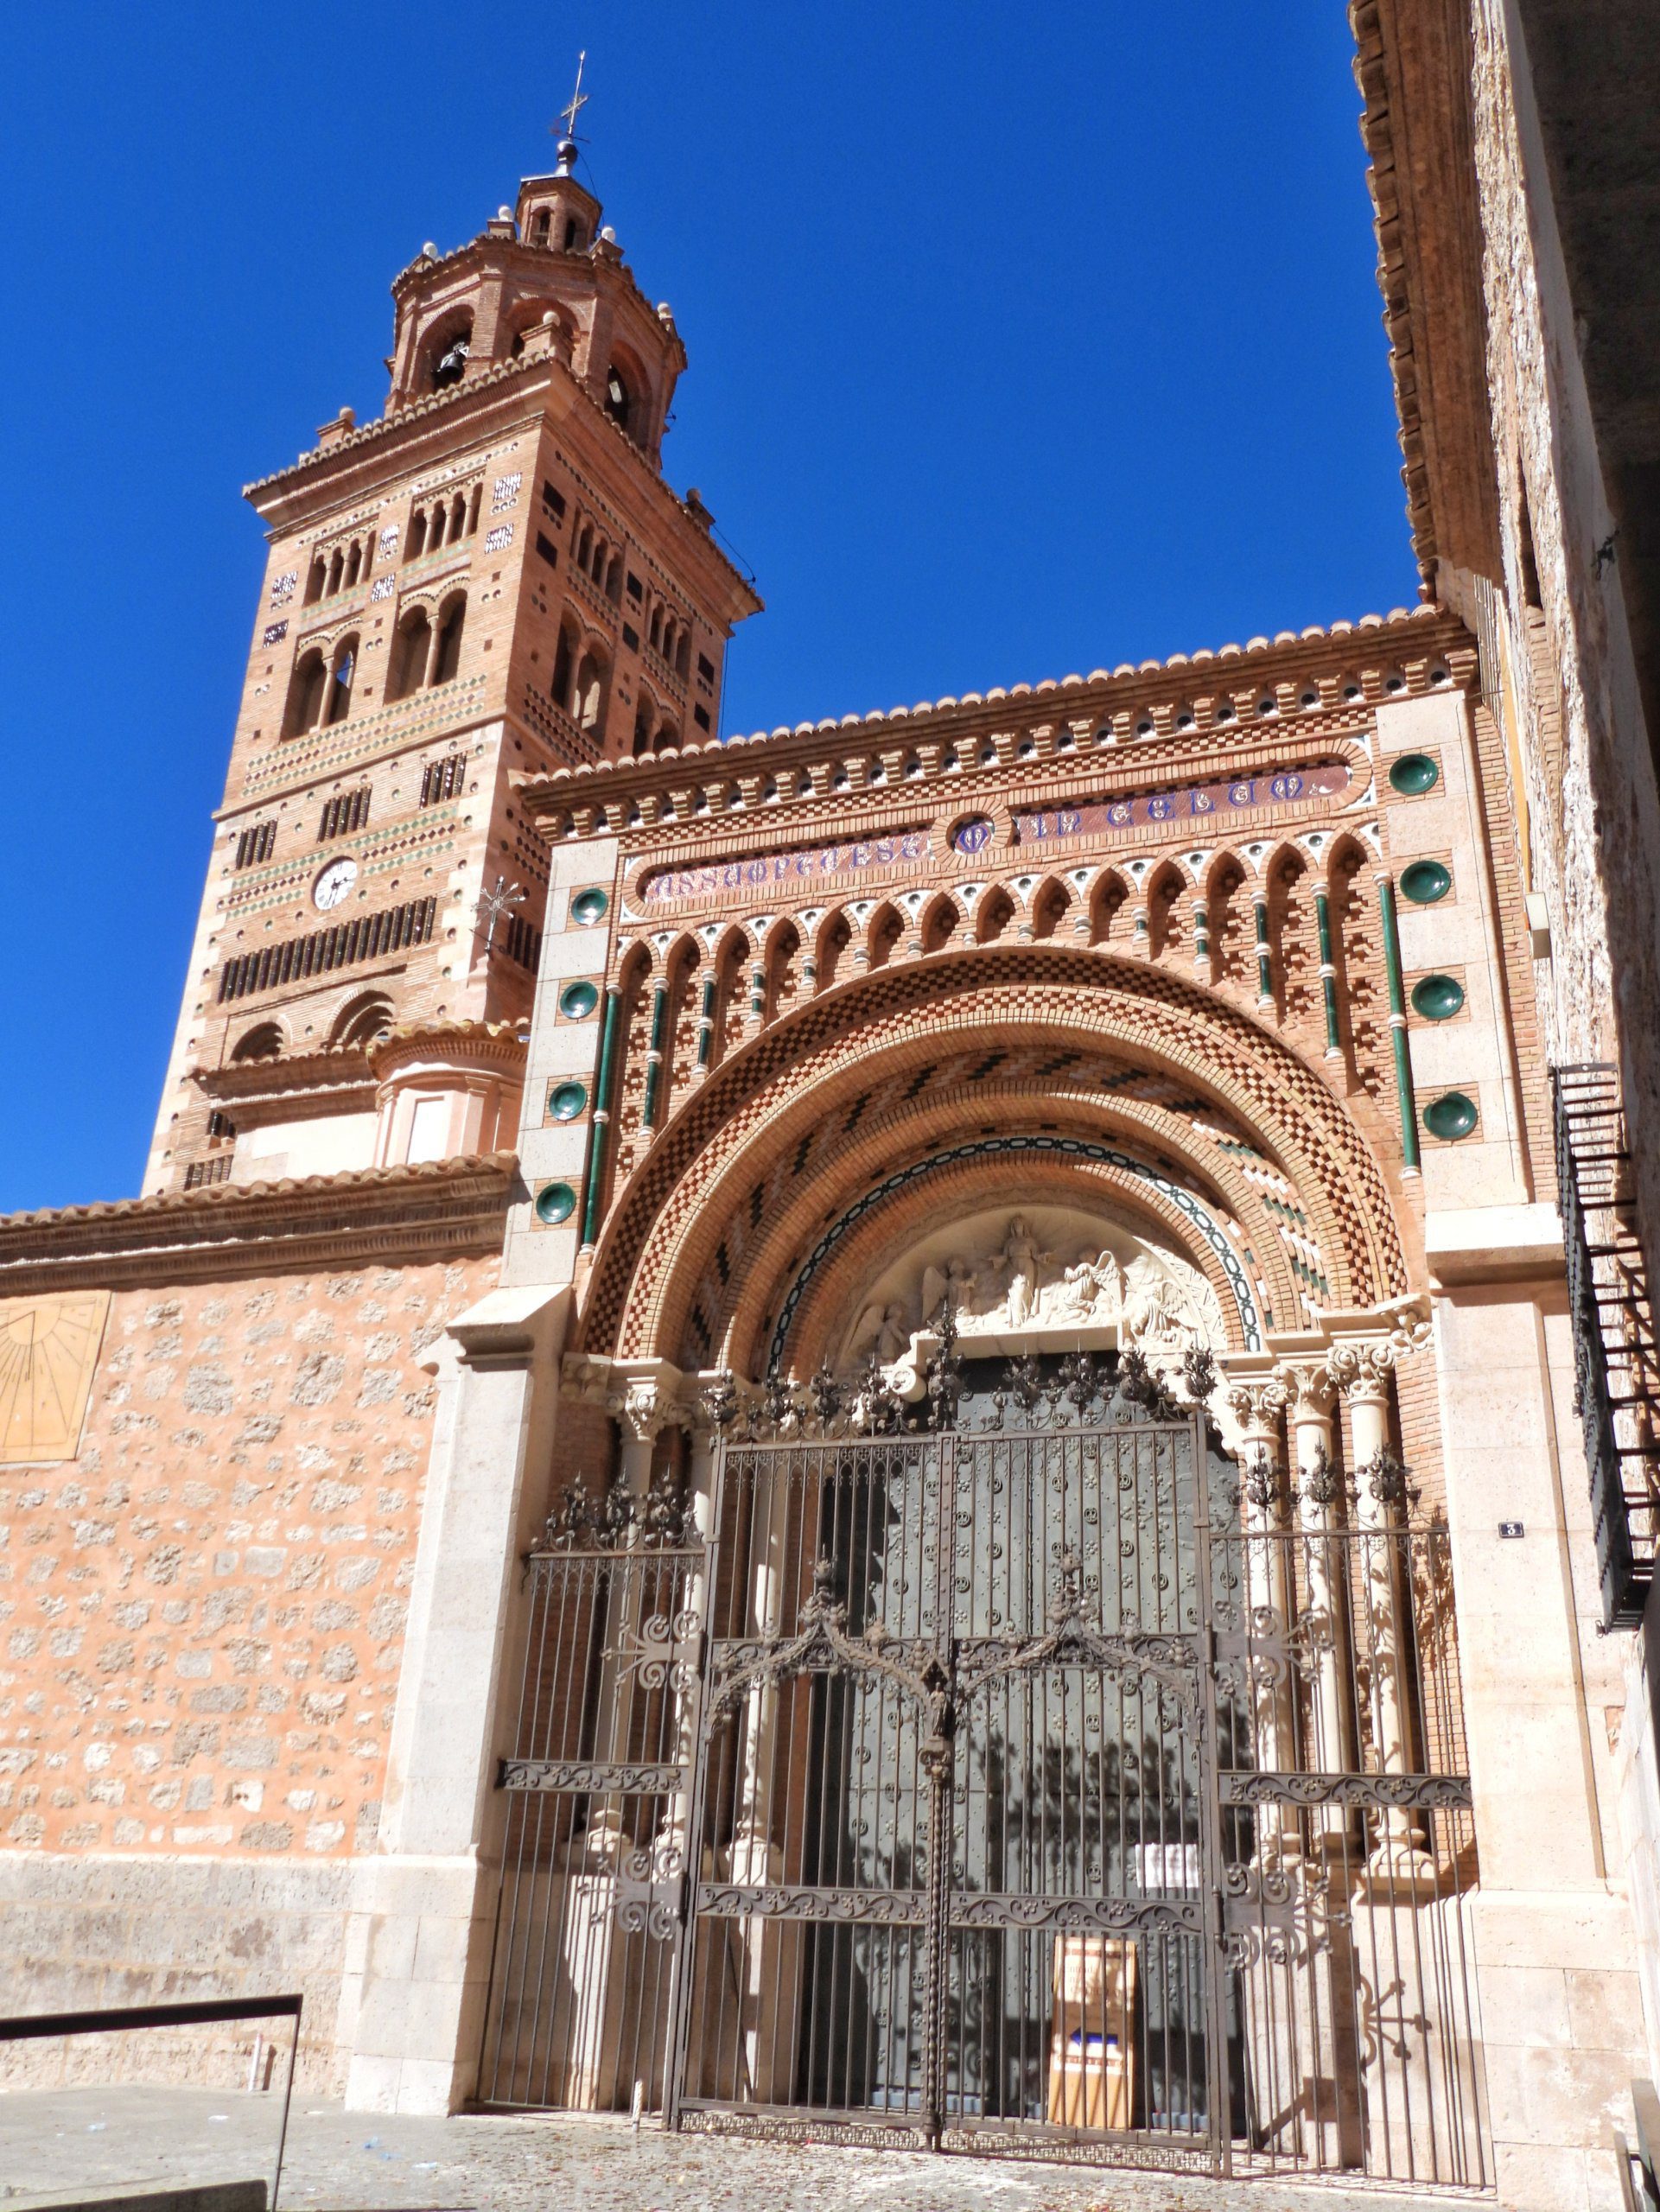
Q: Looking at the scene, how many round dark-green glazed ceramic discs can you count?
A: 8